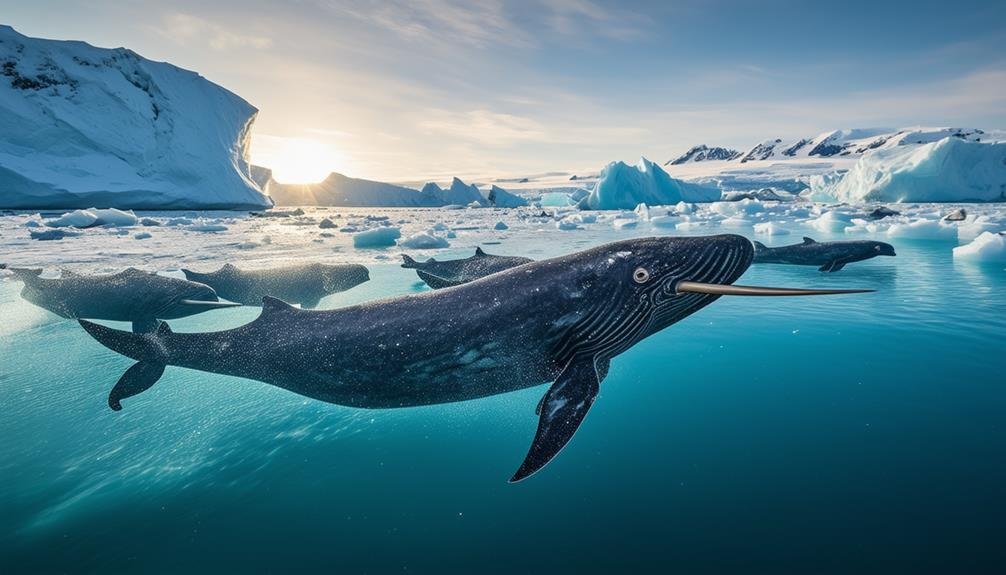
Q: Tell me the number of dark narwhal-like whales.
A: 5